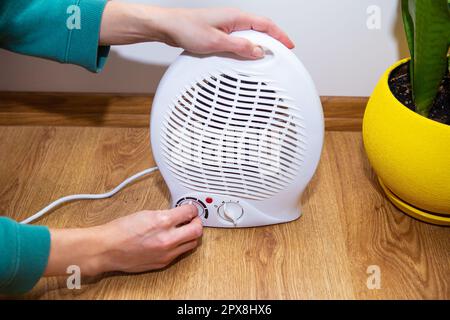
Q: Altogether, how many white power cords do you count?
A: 1